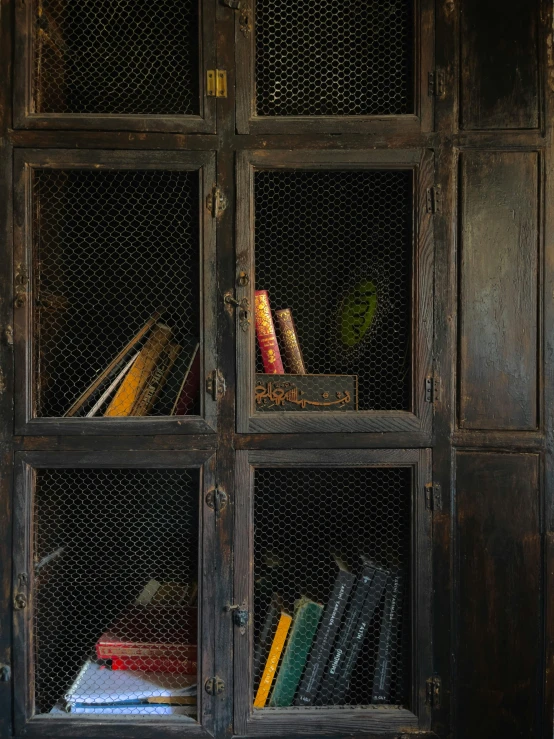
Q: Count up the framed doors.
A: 6